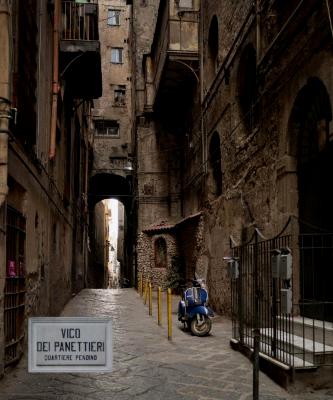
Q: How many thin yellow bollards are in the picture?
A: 5